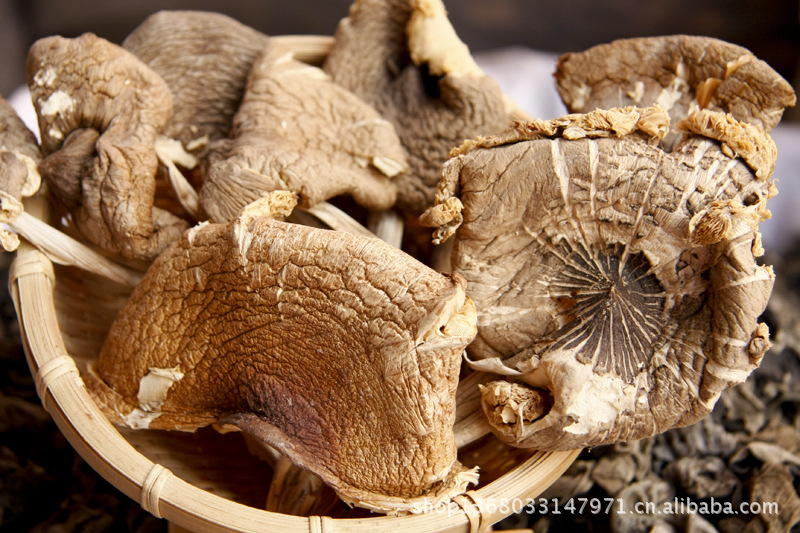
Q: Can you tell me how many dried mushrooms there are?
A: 8